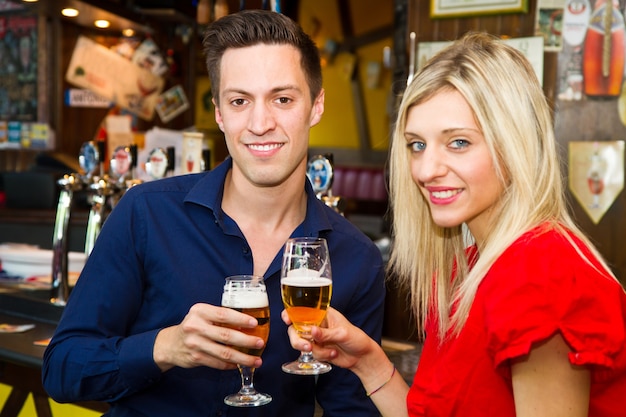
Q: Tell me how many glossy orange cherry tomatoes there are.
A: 0